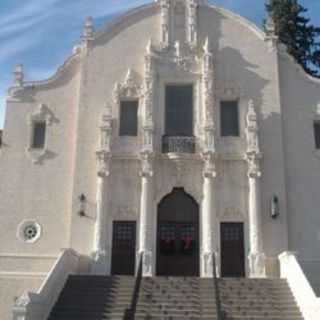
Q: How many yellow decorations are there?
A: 0